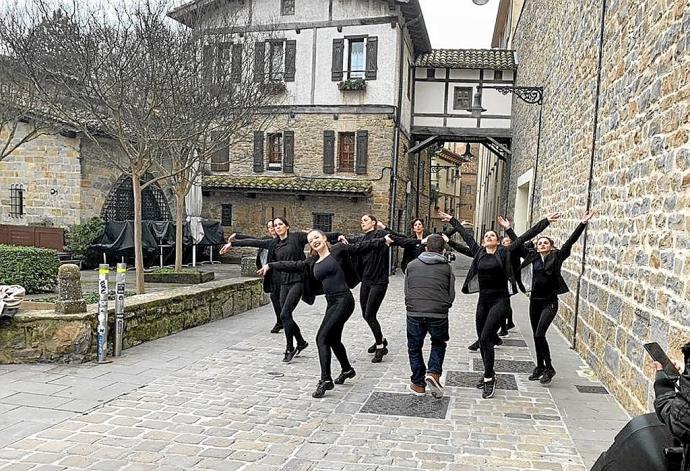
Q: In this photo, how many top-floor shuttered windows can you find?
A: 3